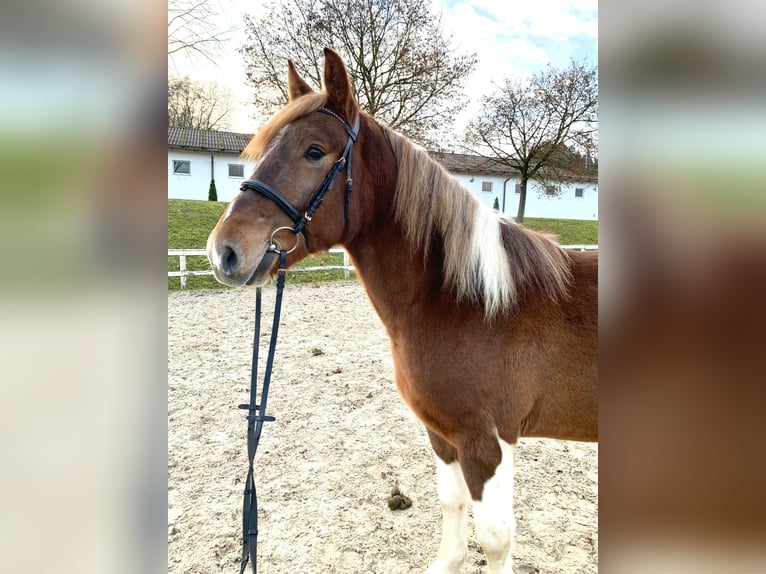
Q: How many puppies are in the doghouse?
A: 0